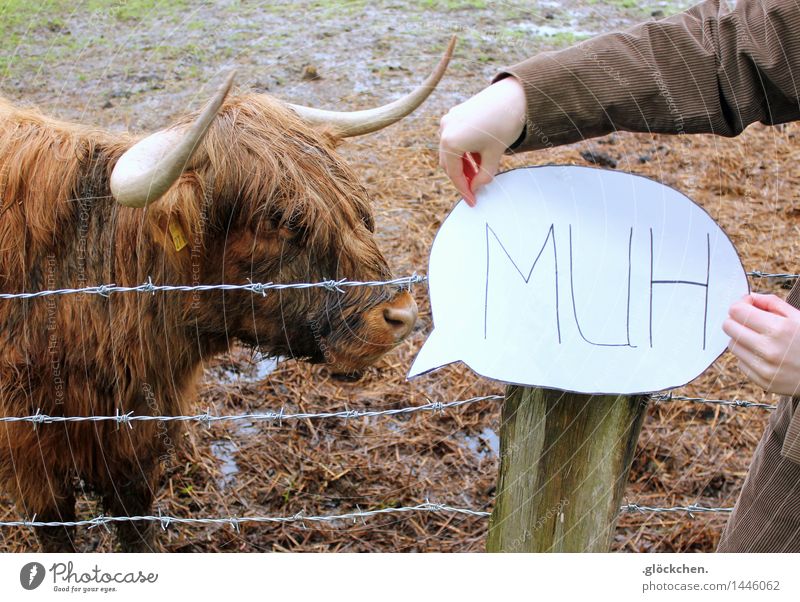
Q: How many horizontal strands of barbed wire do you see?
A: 3